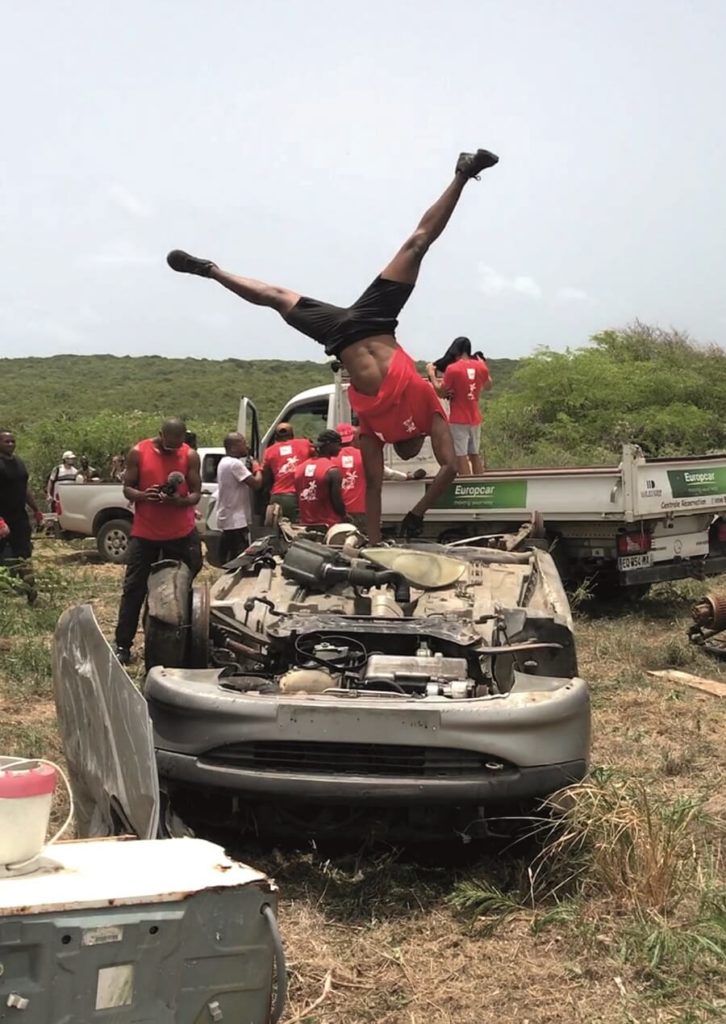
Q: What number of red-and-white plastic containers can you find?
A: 1